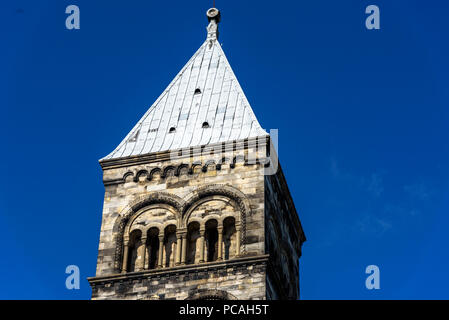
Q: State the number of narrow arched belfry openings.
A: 6